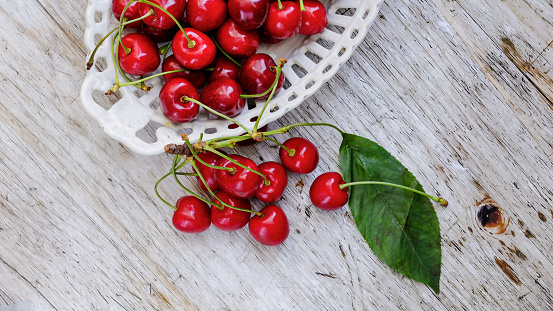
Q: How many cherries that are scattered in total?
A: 8